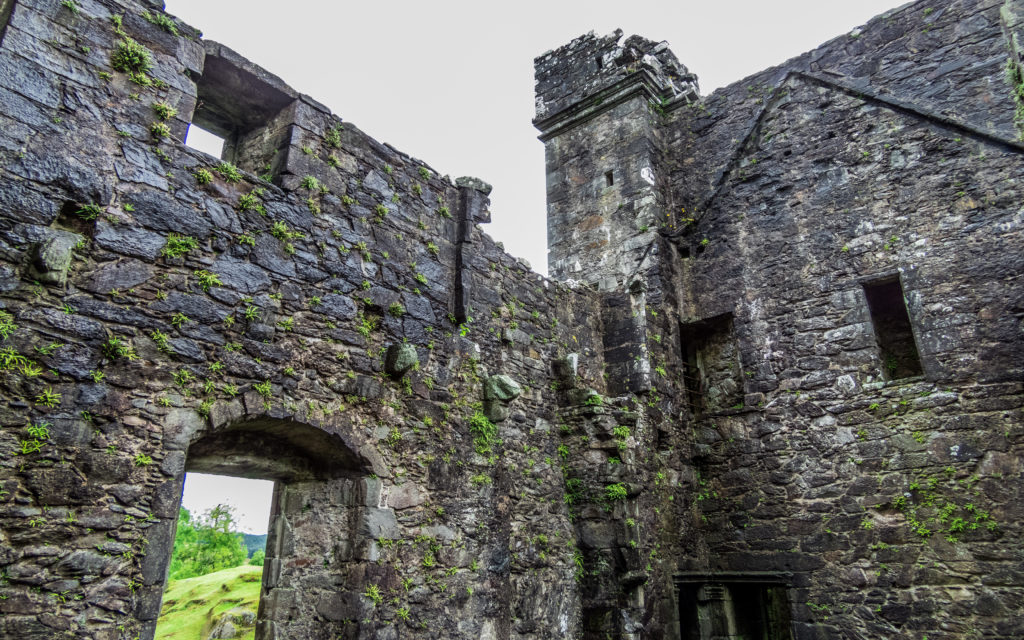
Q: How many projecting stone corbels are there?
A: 4